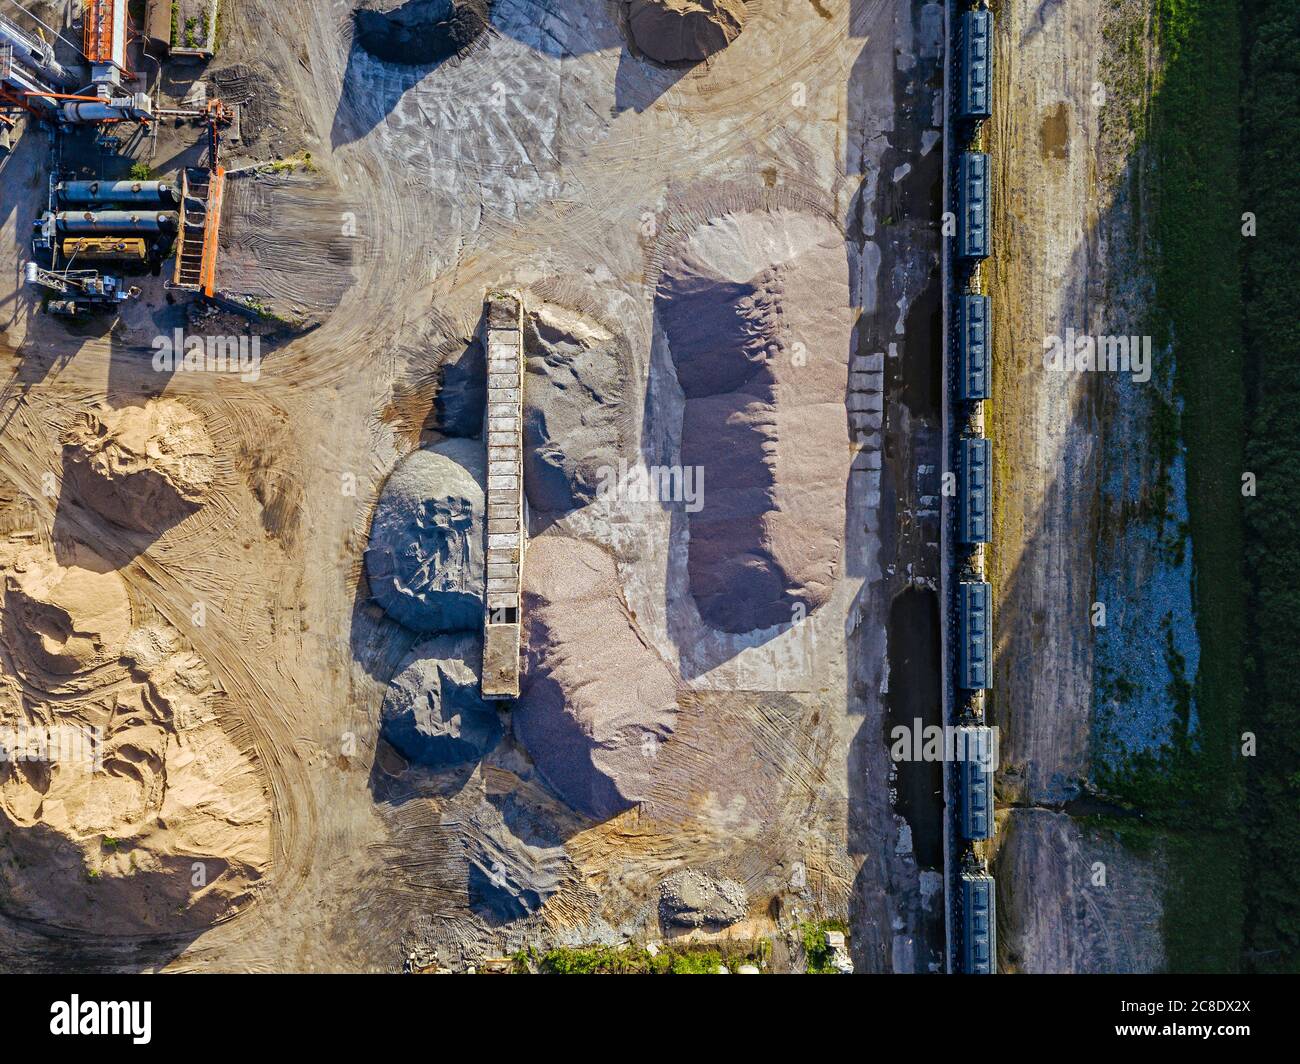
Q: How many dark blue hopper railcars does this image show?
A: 7